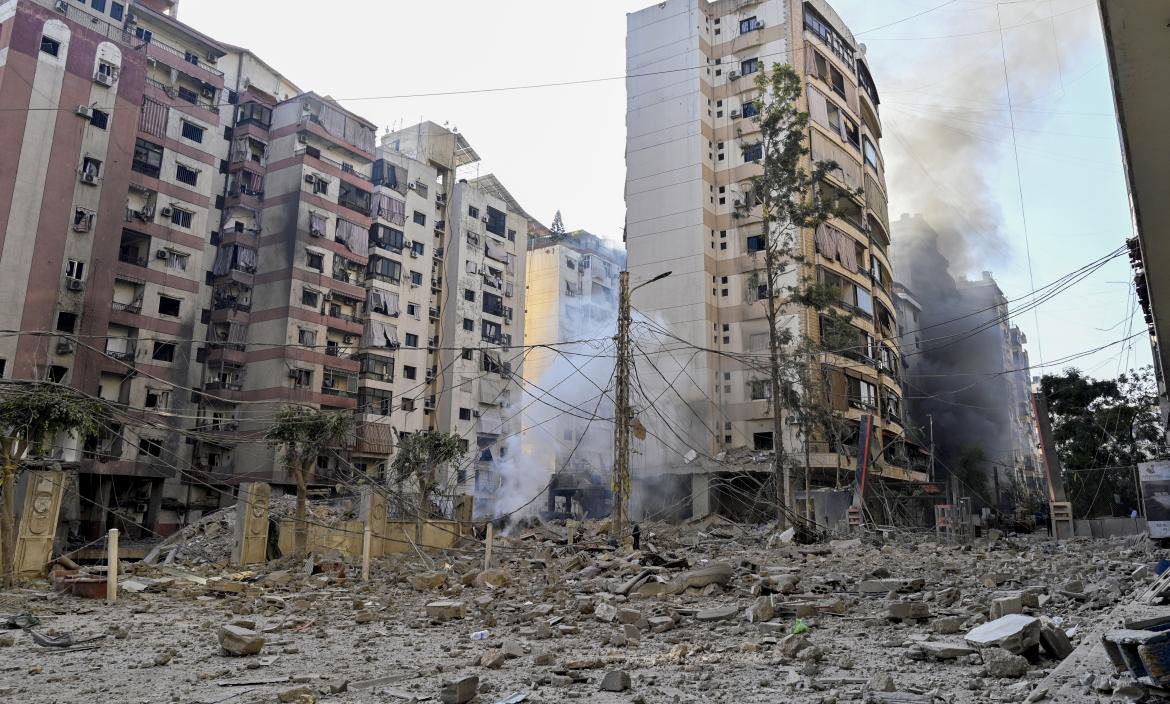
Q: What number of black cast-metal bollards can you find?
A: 0